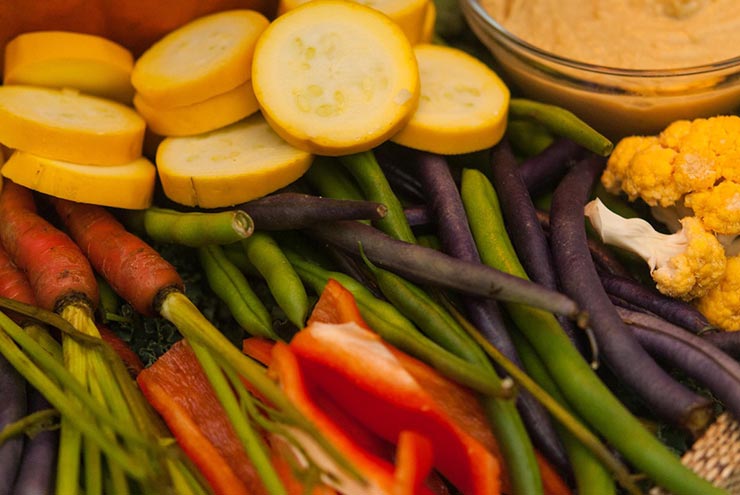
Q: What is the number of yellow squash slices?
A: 10